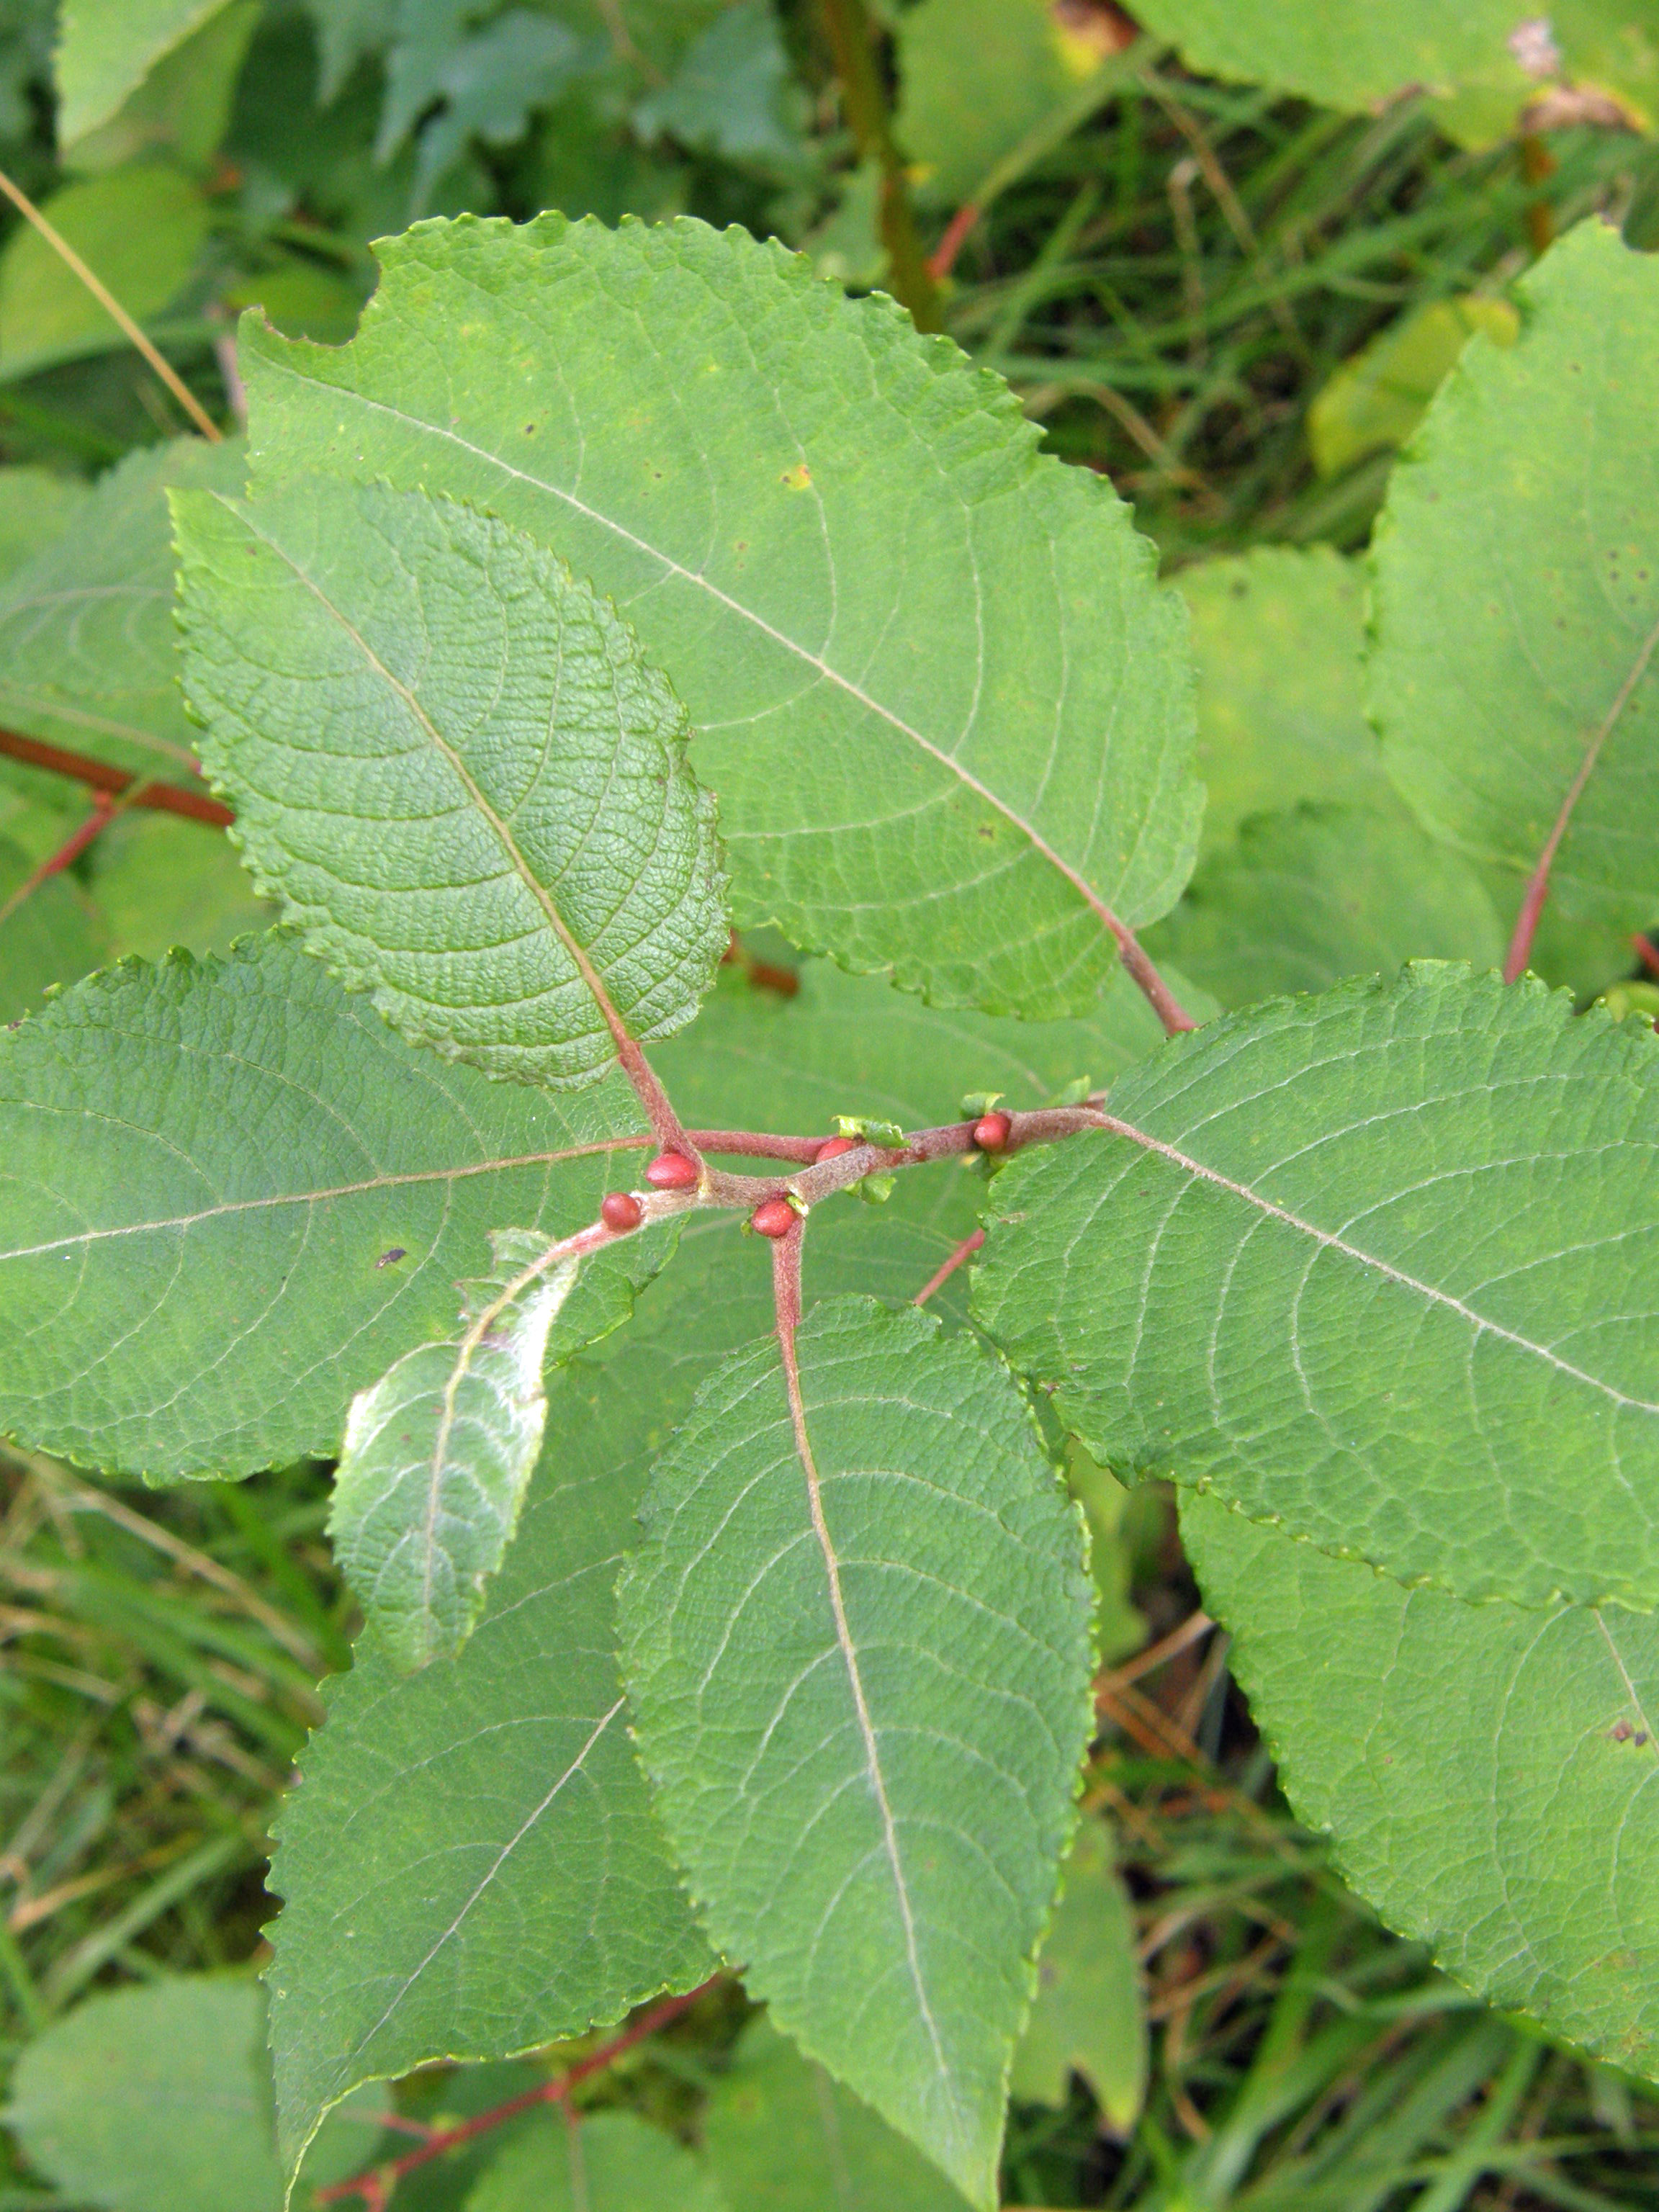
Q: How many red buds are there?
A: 5